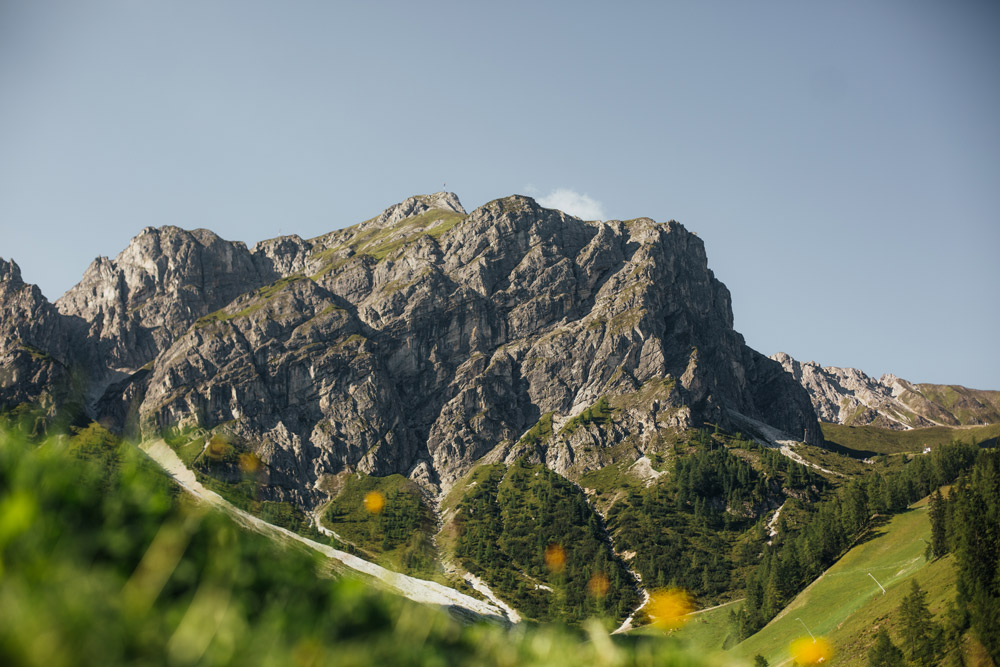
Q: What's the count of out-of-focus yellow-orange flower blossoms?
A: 7